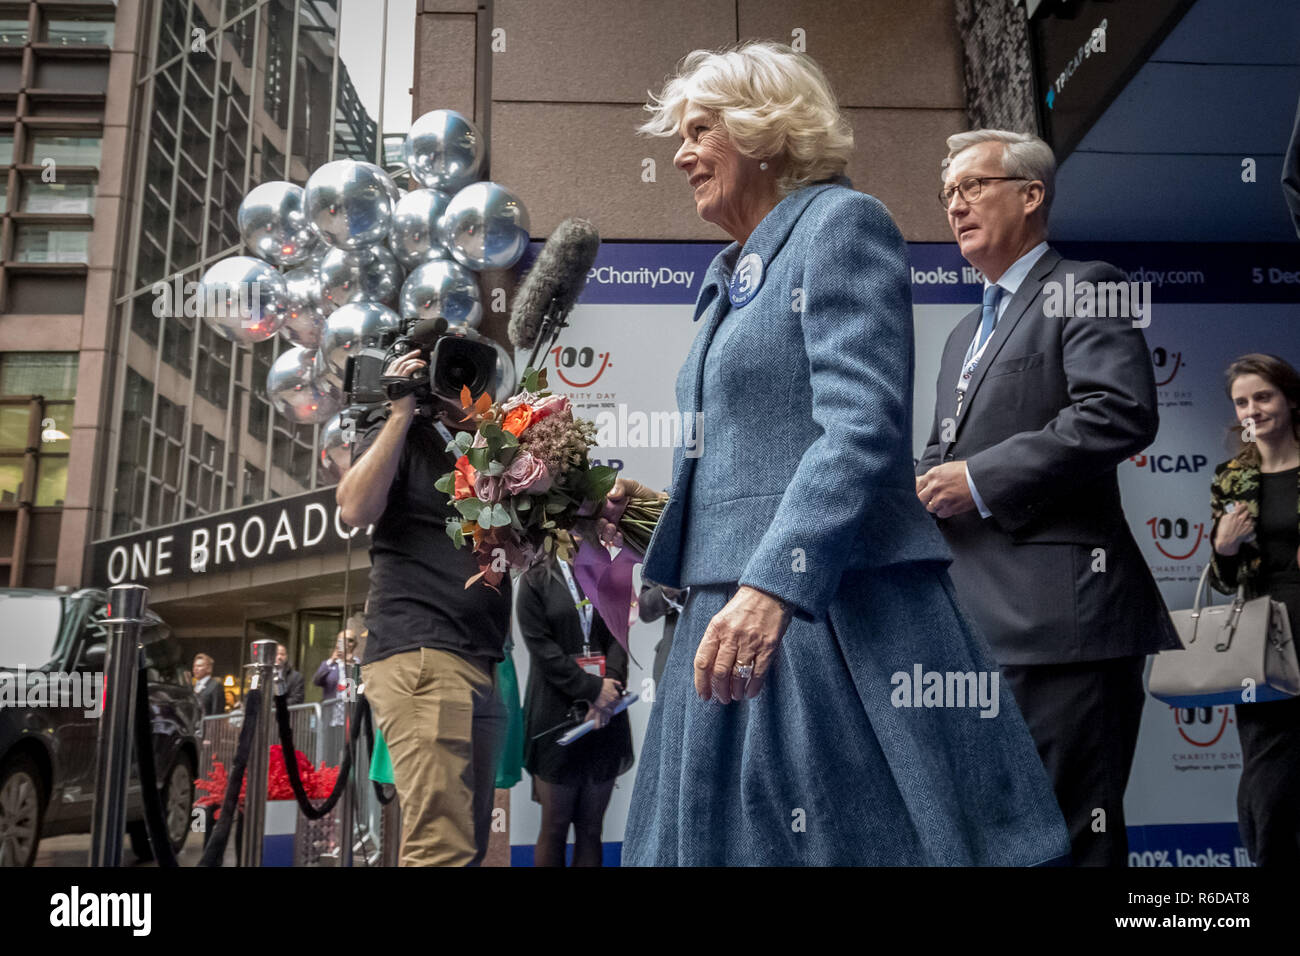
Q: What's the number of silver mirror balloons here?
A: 13